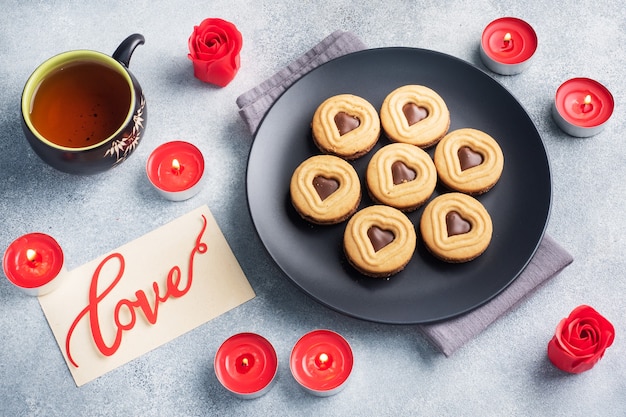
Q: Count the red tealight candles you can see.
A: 6